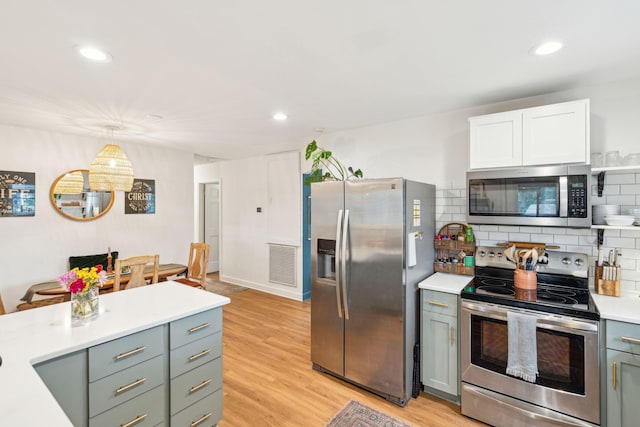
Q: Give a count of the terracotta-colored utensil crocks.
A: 1